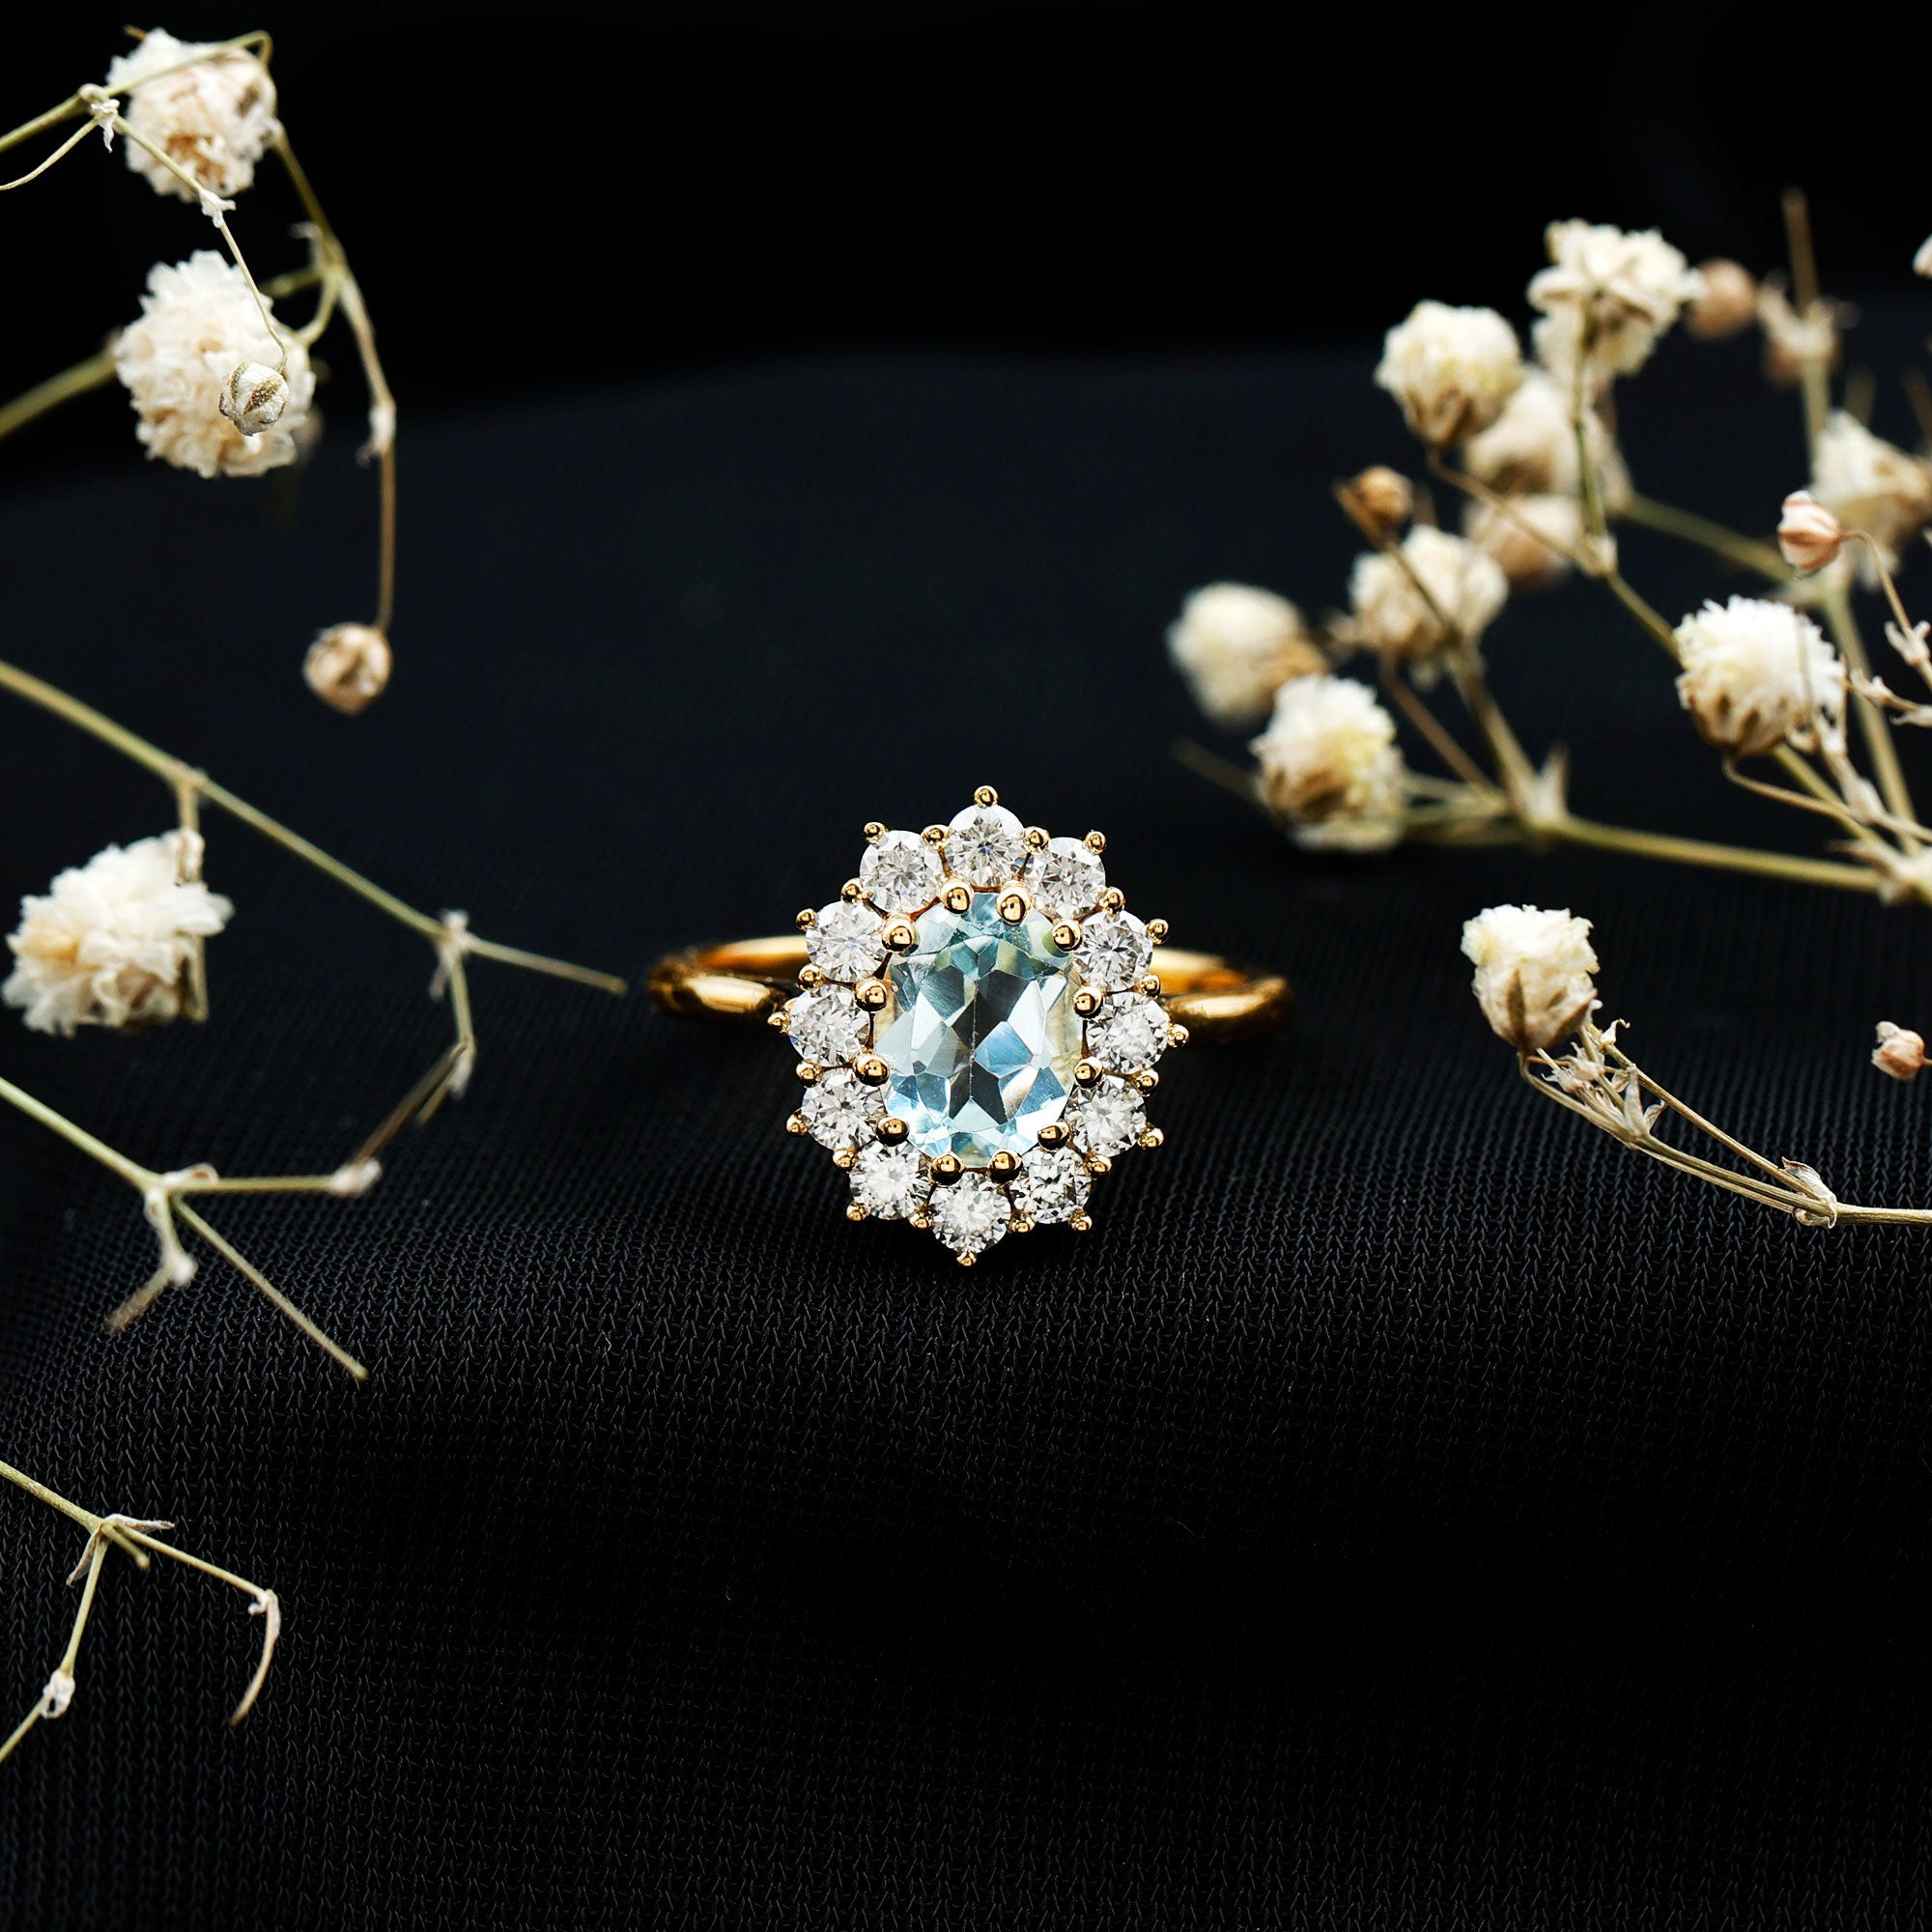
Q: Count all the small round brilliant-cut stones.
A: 12